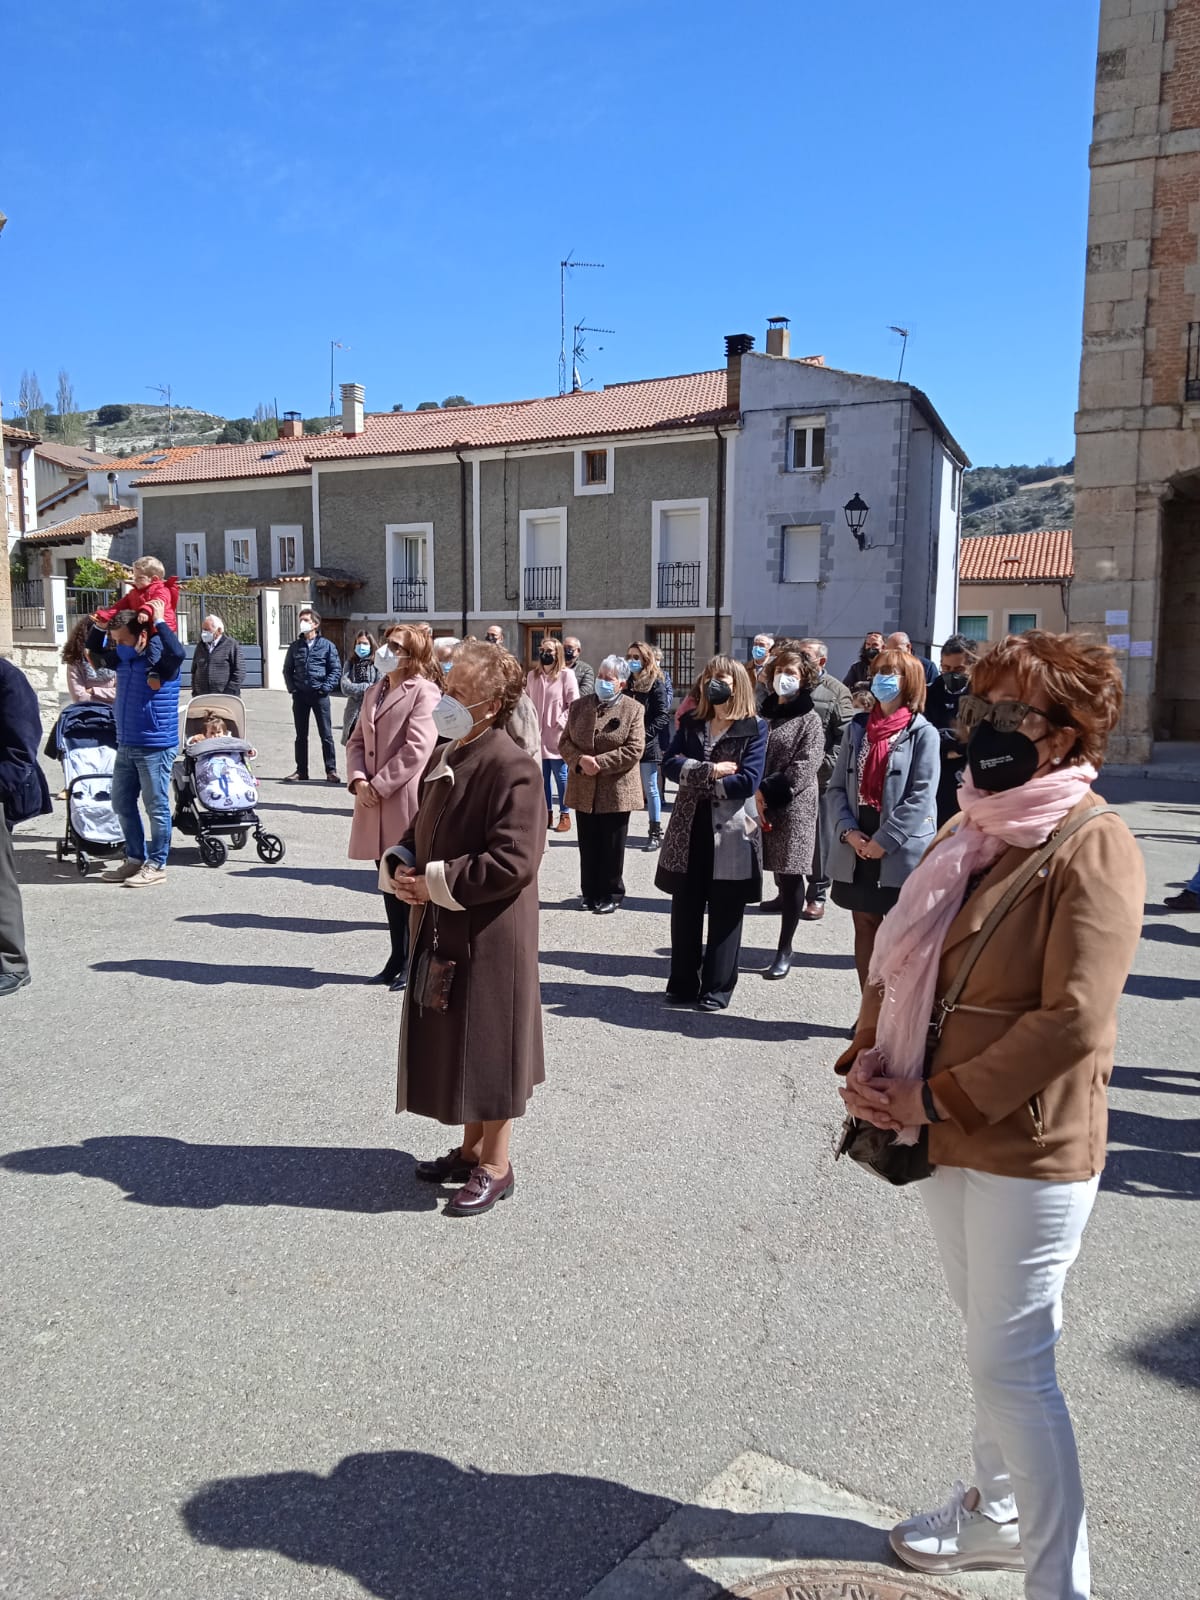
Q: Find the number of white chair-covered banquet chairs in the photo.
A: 0